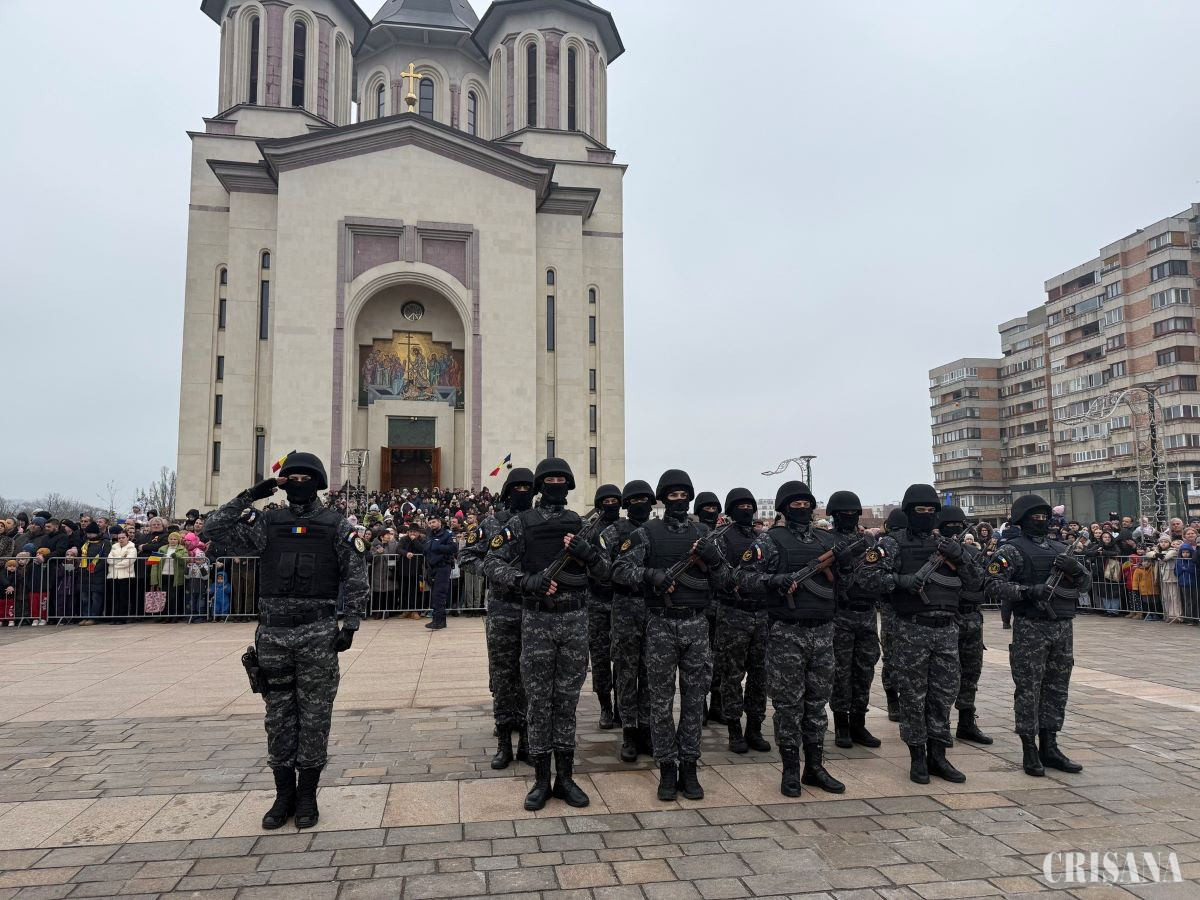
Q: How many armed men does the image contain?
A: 14